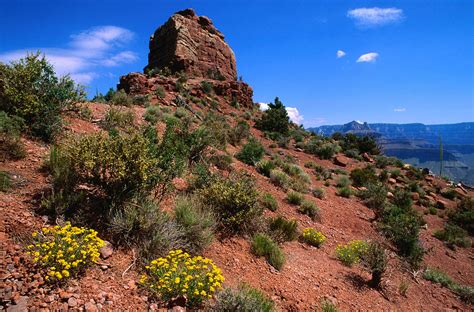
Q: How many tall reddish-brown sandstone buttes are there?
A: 1